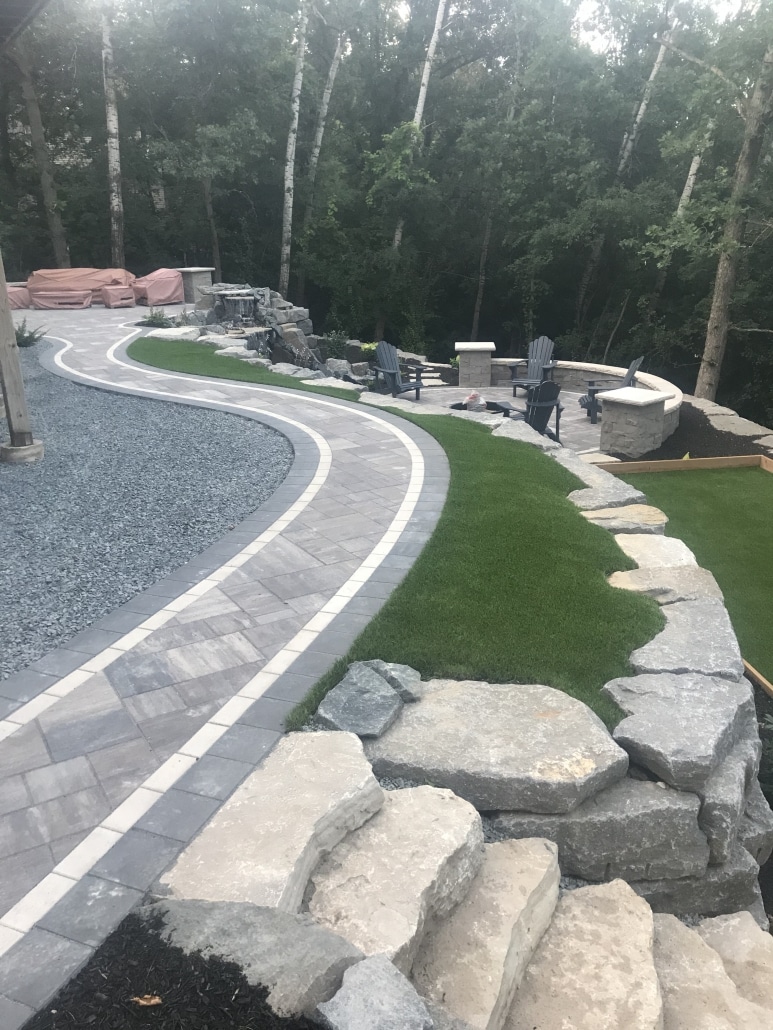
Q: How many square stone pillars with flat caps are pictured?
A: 3